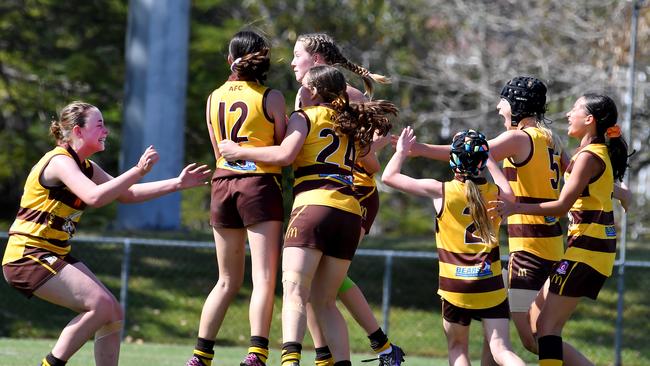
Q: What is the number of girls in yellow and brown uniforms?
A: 7